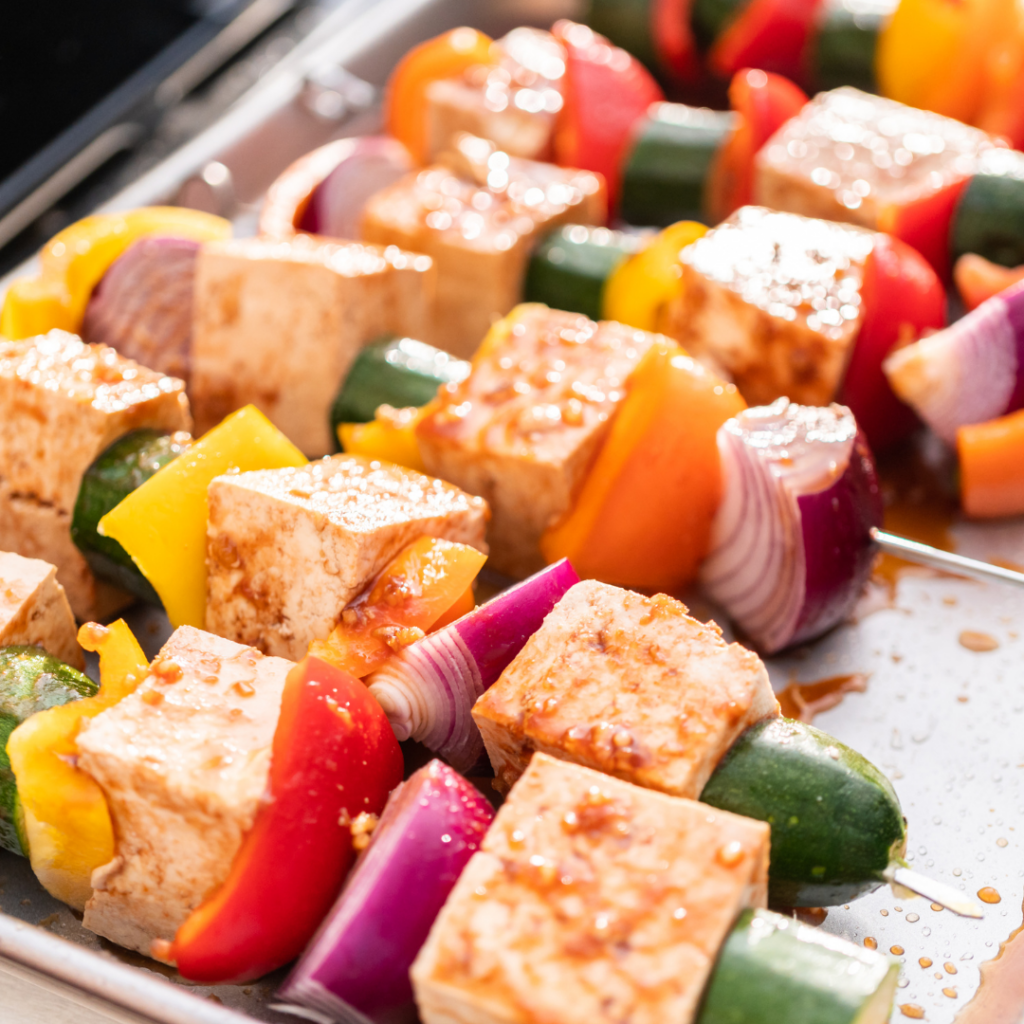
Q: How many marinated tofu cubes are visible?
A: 12